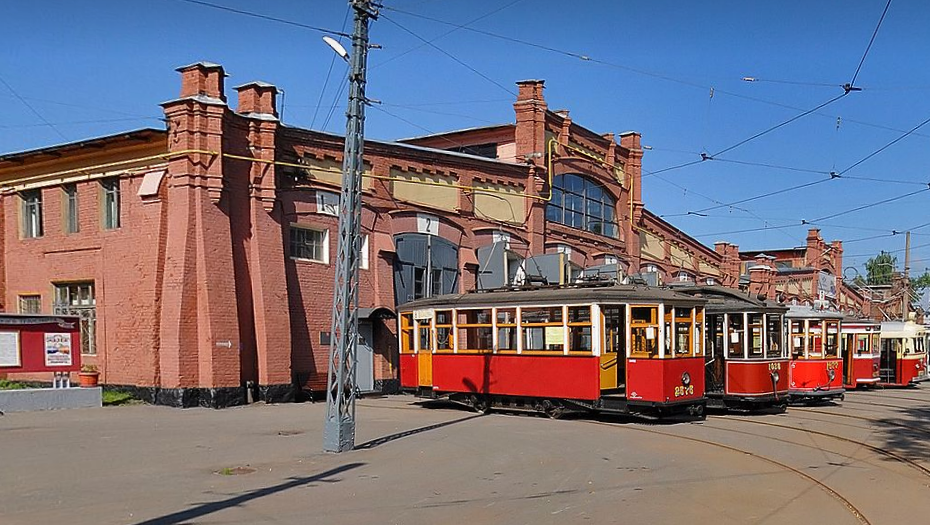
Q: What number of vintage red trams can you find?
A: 5